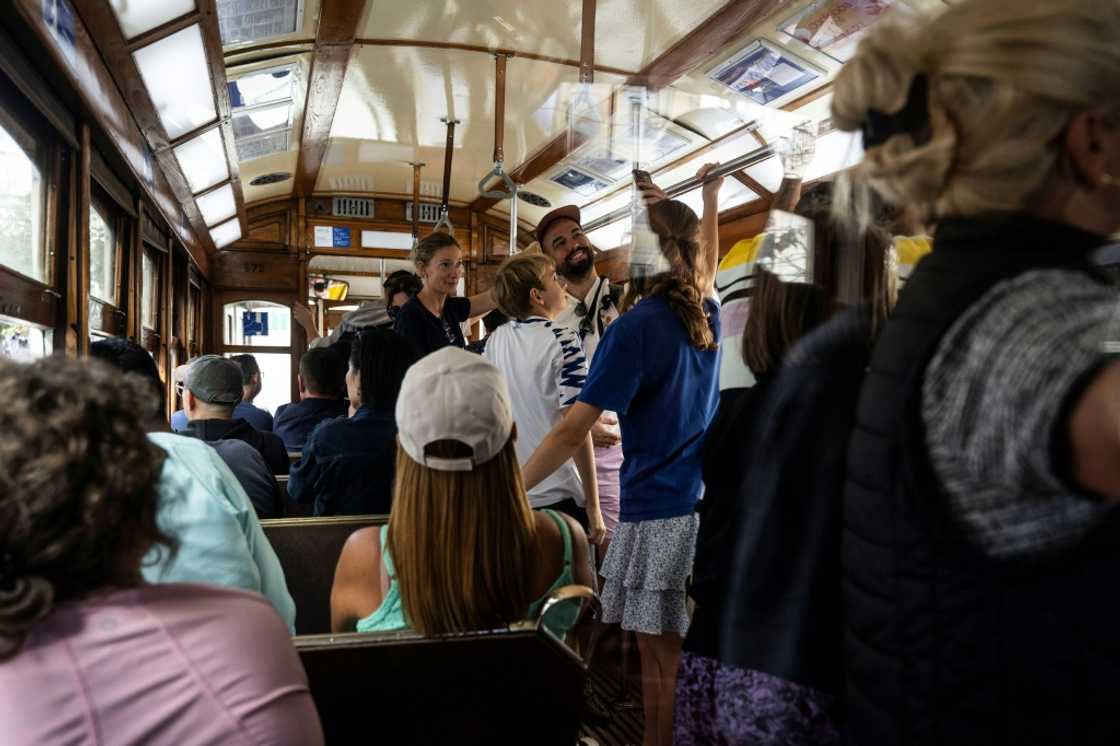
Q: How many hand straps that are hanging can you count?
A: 4